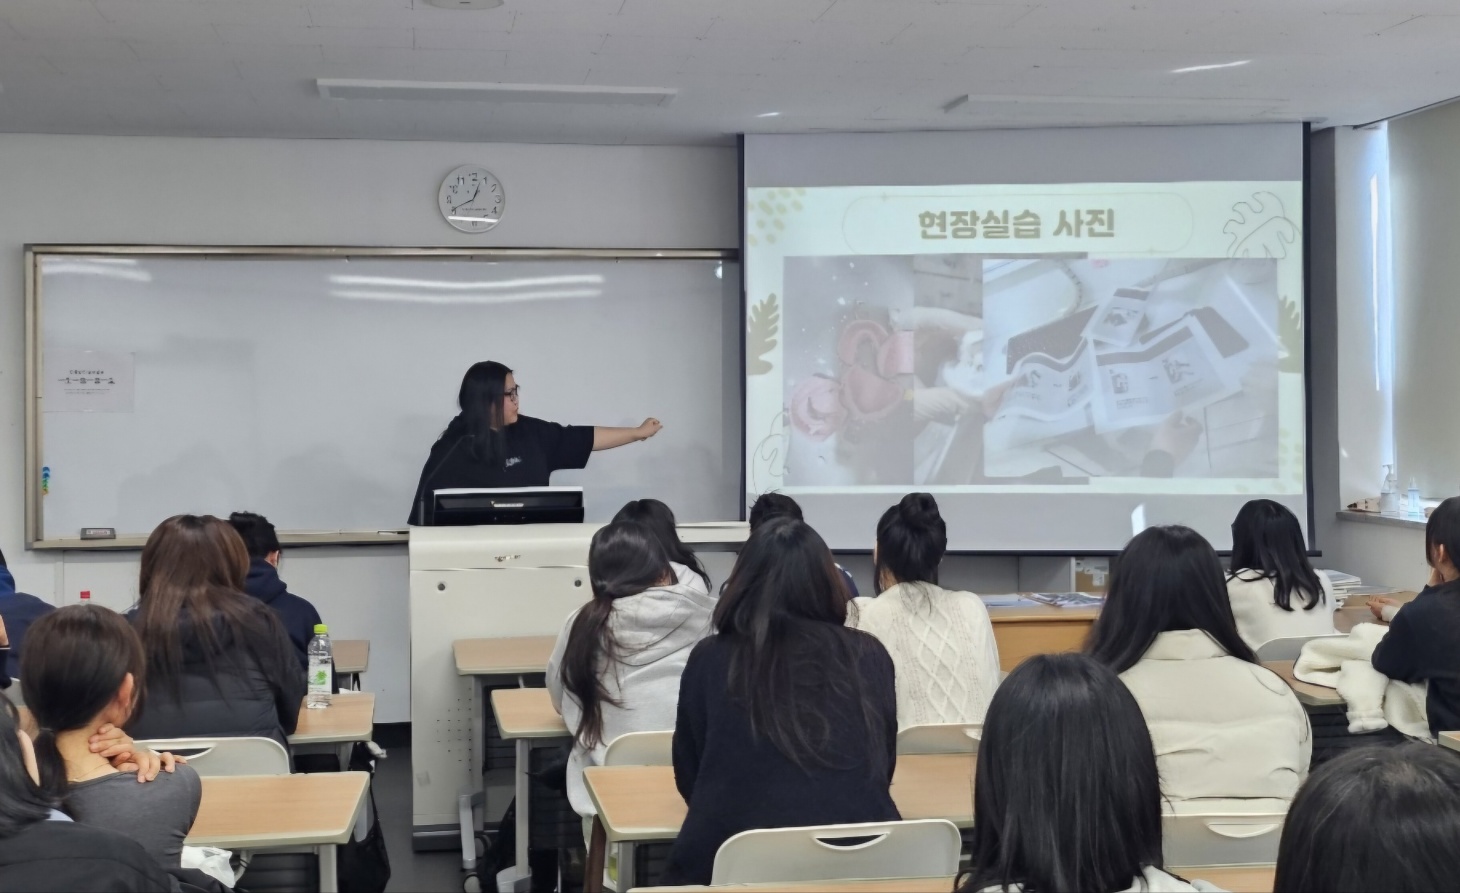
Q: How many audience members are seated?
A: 15